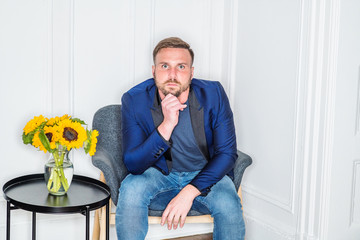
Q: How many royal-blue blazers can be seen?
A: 1